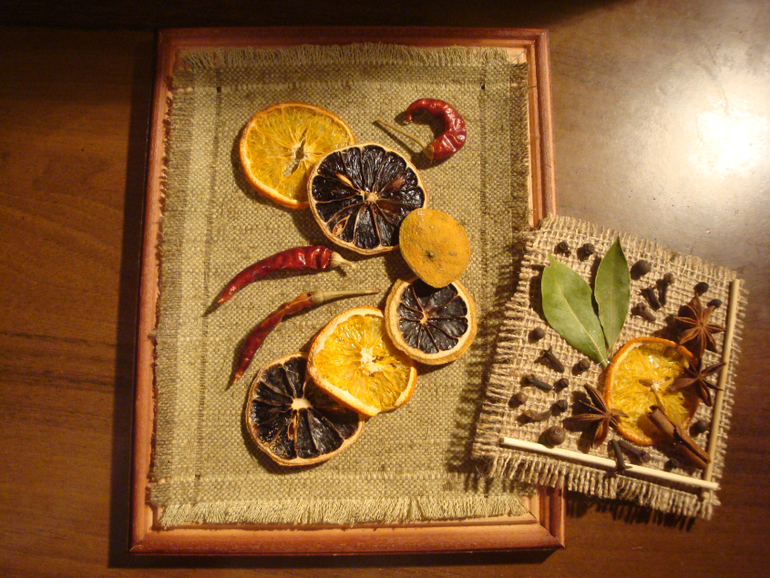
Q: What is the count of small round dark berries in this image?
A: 13